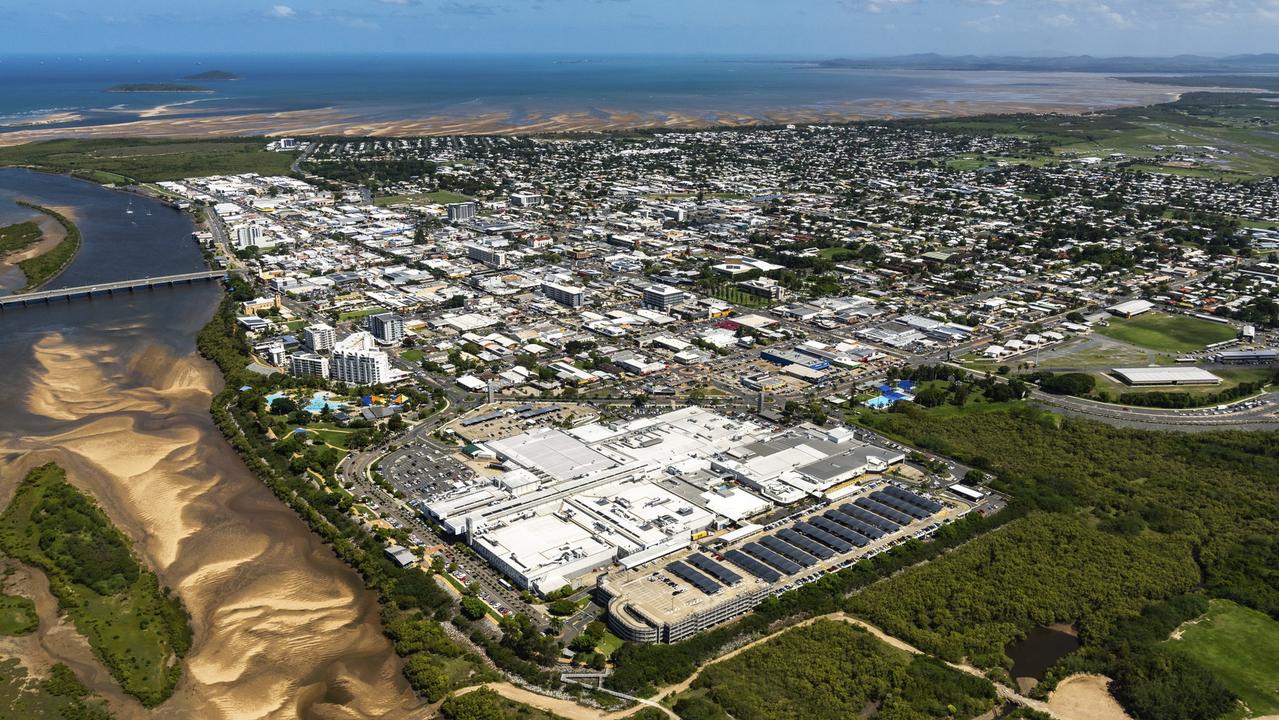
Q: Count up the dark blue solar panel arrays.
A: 13